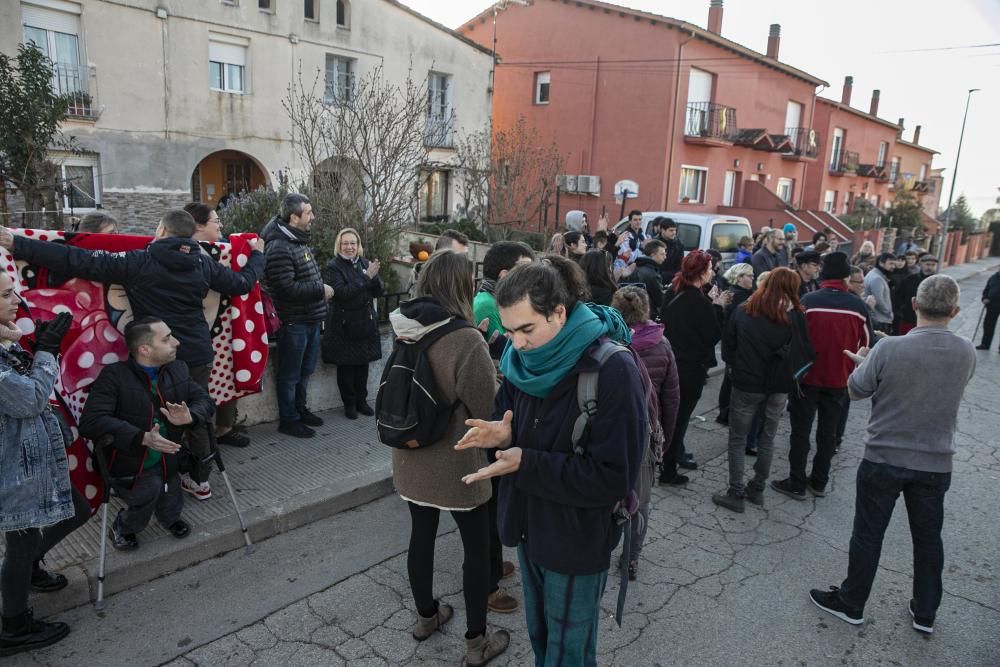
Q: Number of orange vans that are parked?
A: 0